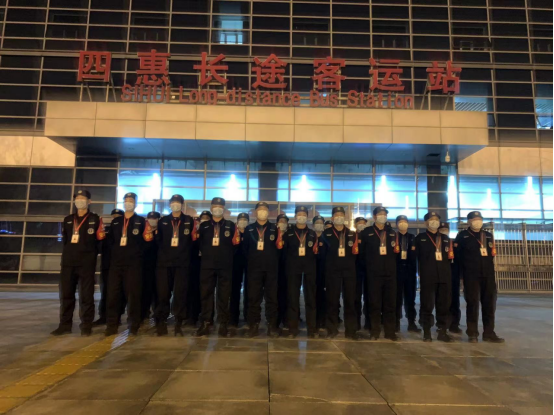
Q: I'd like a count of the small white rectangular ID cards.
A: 11